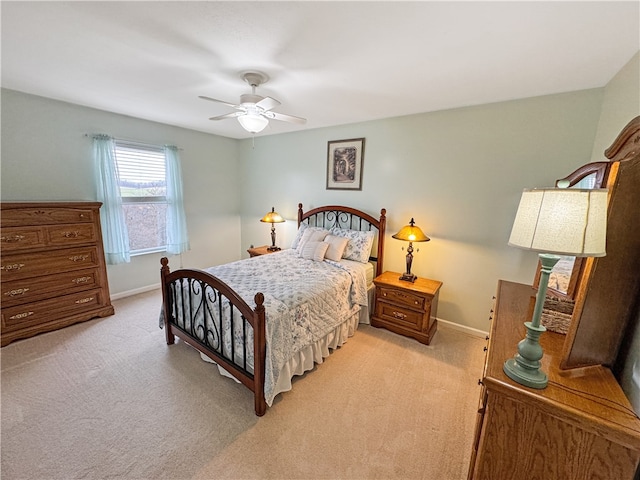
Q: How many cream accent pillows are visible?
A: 3